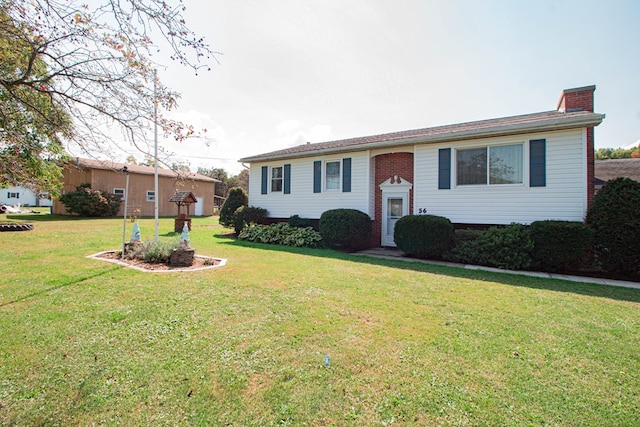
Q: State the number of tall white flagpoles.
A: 1